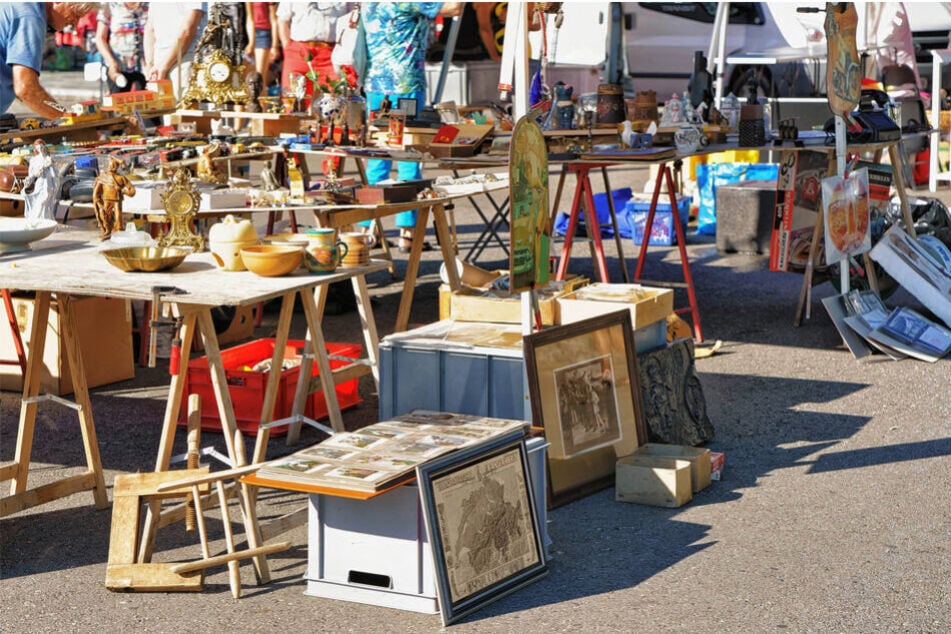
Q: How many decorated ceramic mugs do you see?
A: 2